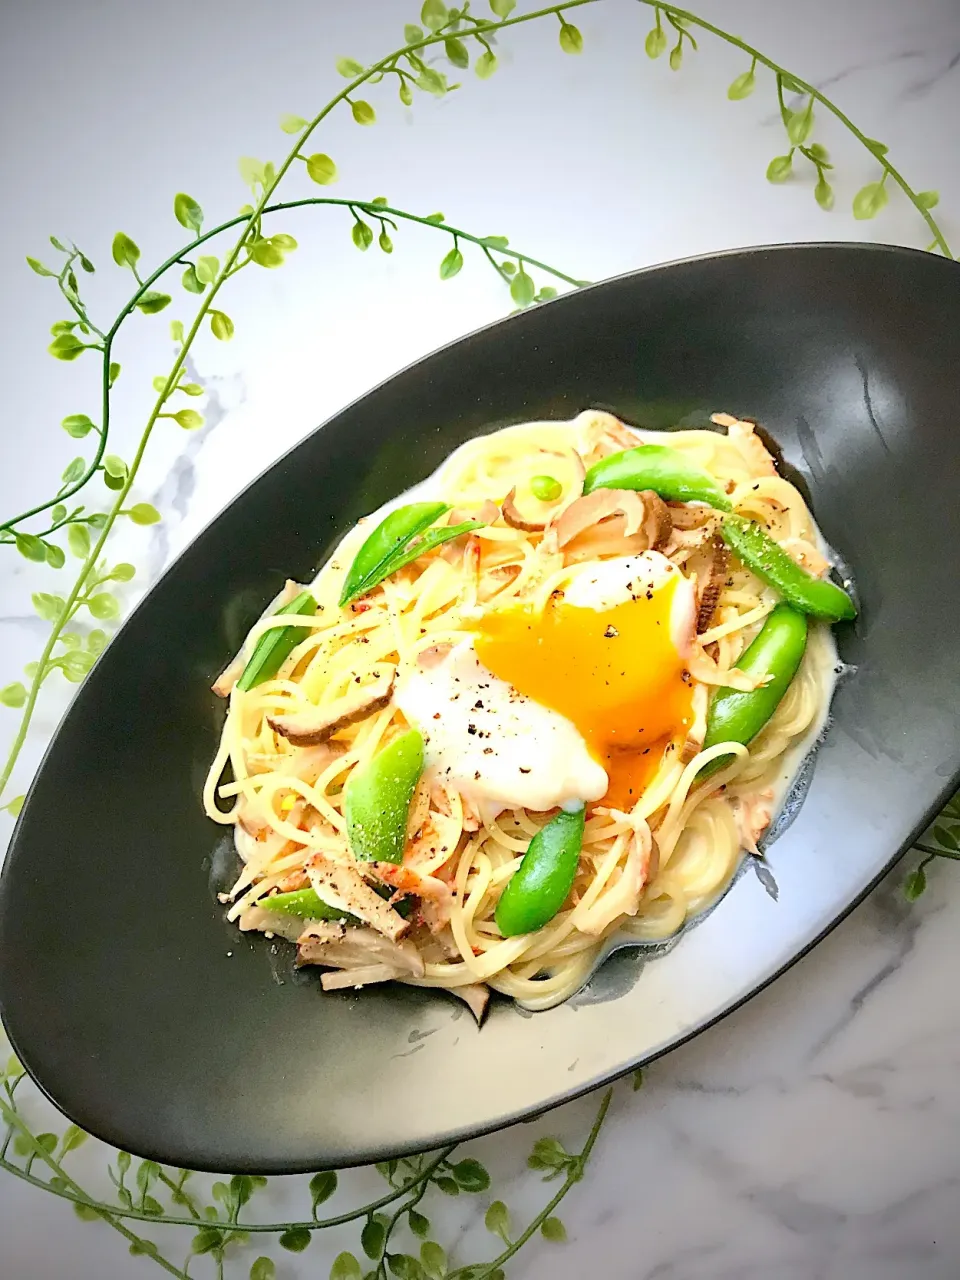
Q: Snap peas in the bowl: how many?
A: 8